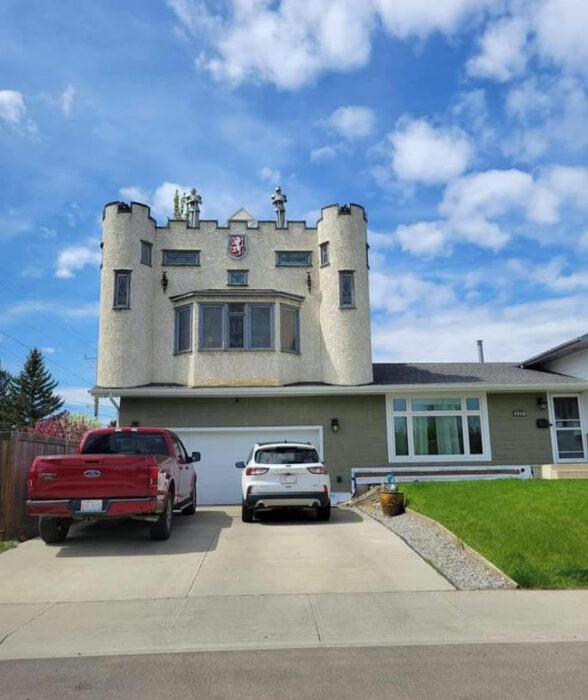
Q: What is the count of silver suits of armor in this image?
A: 2